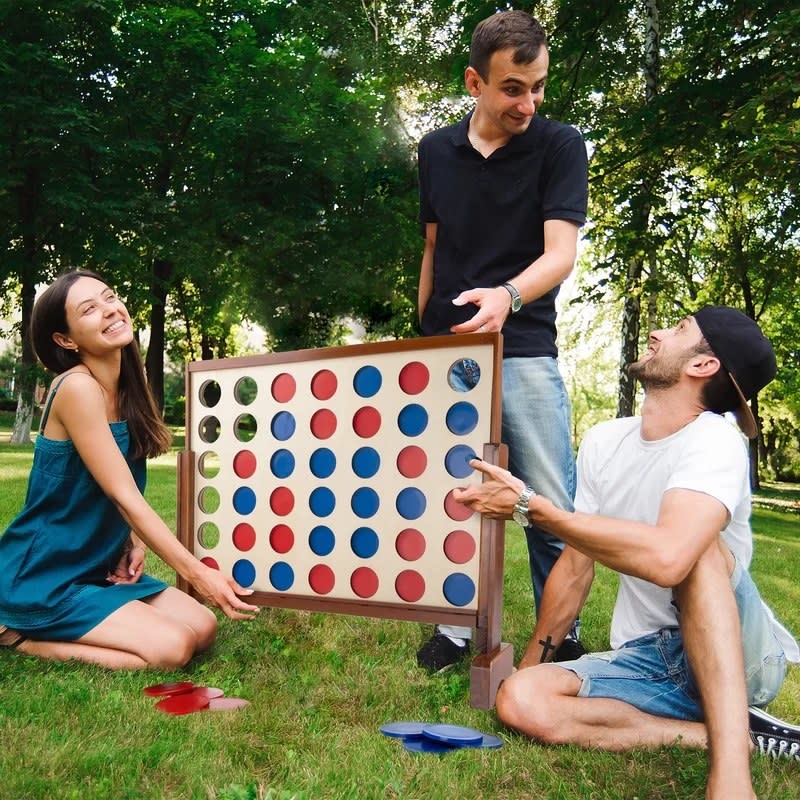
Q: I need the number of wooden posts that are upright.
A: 2